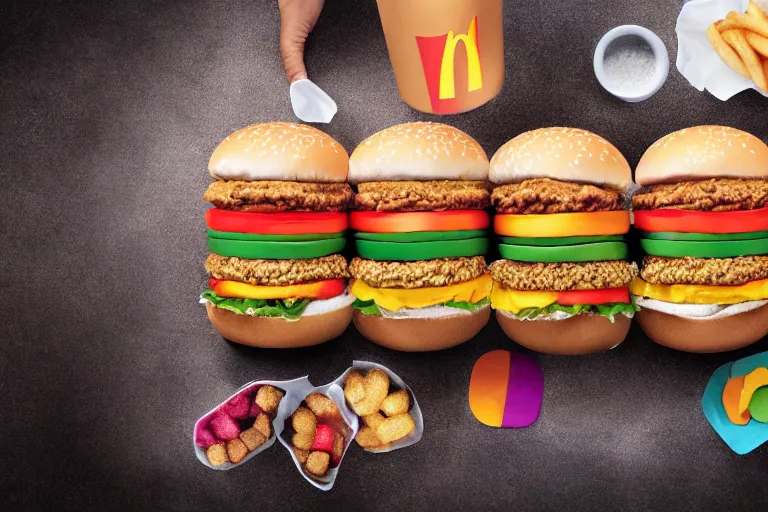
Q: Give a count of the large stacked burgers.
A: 4